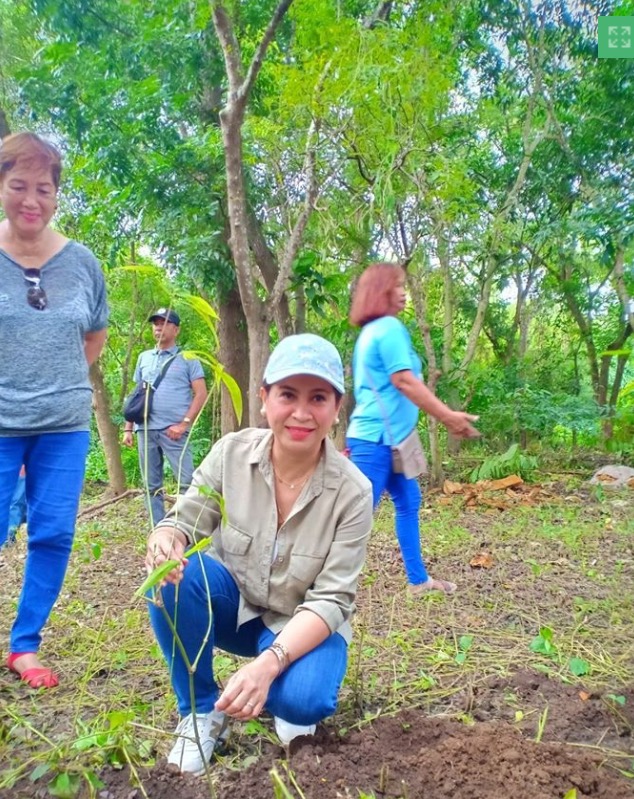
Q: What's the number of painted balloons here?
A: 0